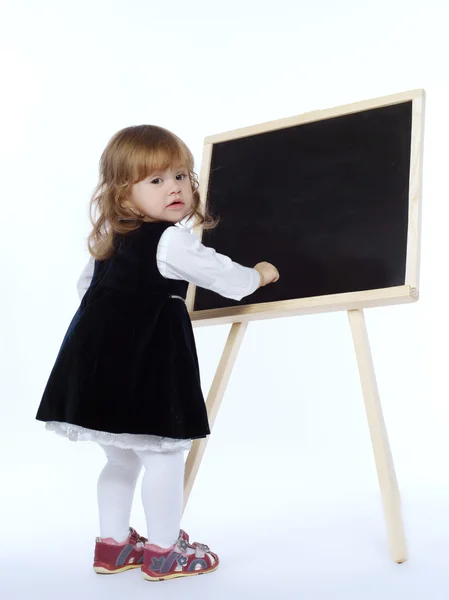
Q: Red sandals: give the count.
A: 2